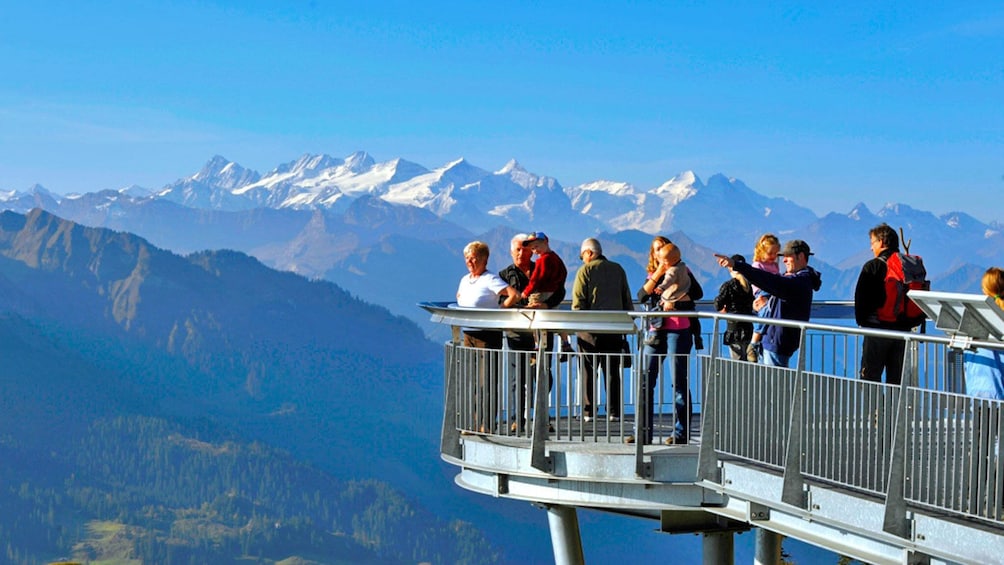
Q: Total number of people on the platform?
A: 11